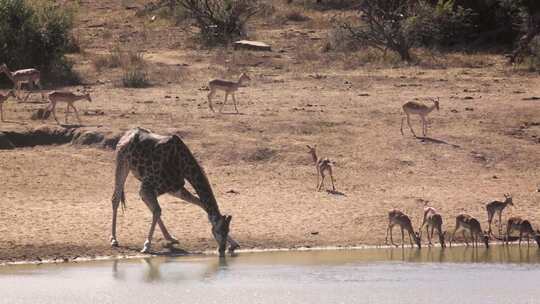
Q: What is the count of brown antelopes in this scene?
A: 11